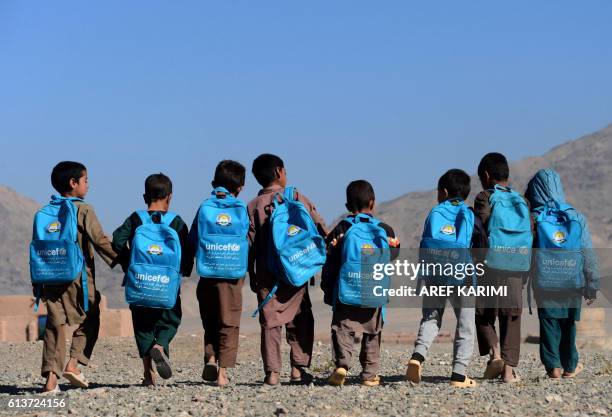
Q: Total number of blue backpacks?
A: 8